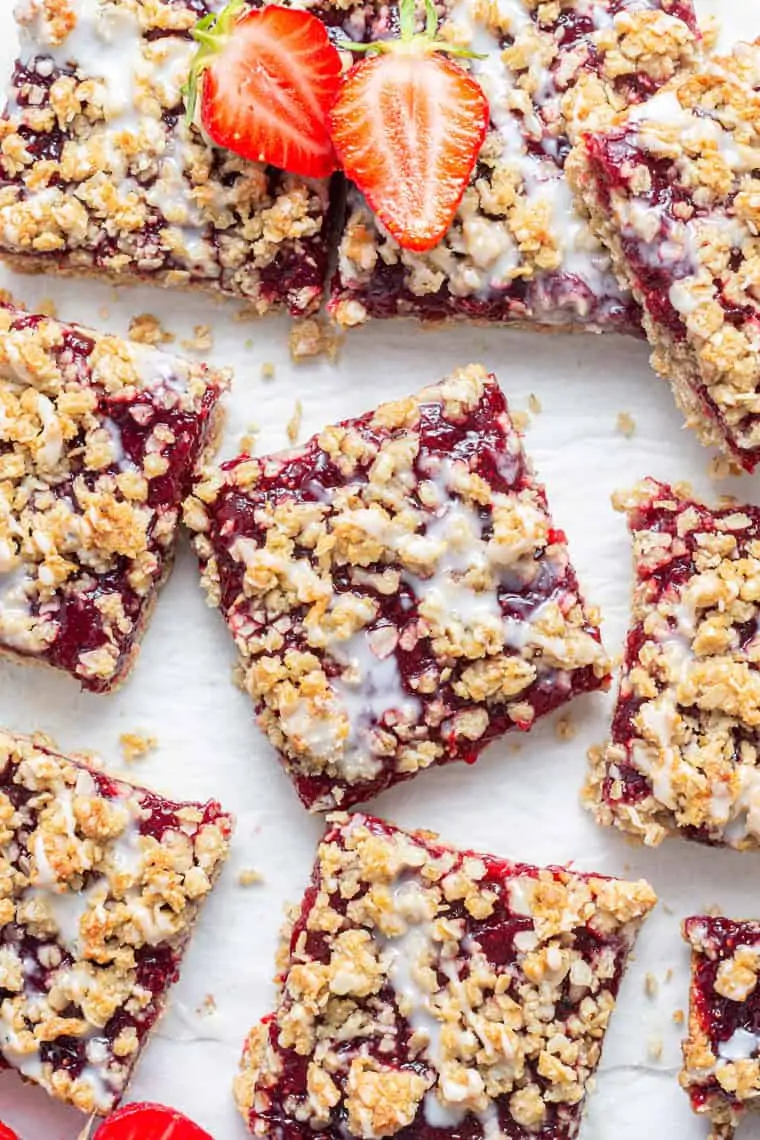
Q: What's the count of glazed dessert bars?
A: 9